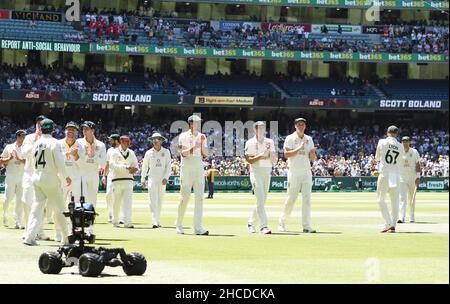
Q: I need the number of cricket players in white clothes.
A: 13